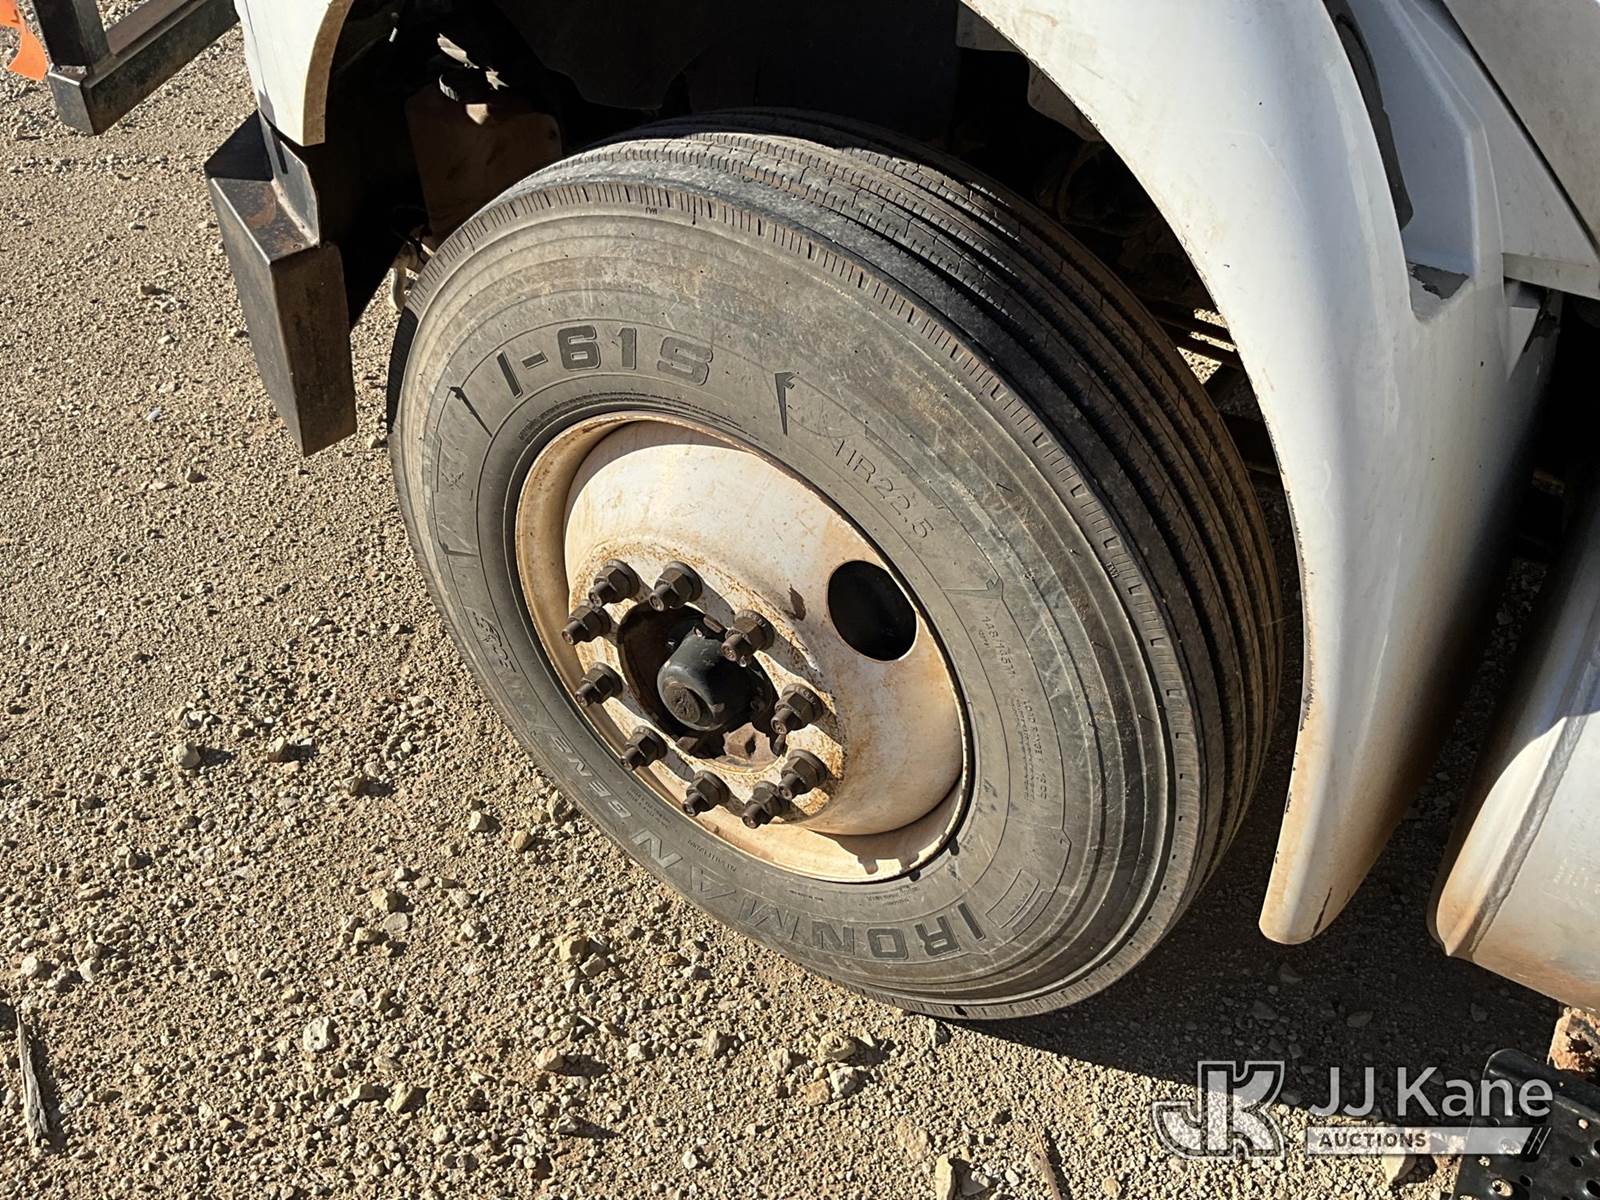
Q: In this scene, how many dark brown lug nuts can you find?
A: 10